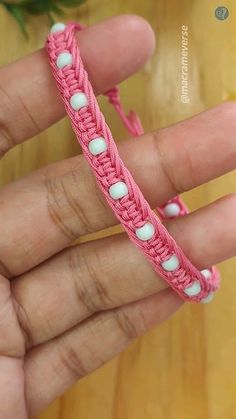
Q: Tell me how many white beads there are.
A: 11